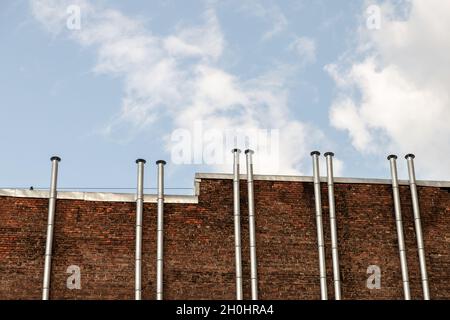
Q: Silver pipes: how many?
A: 9